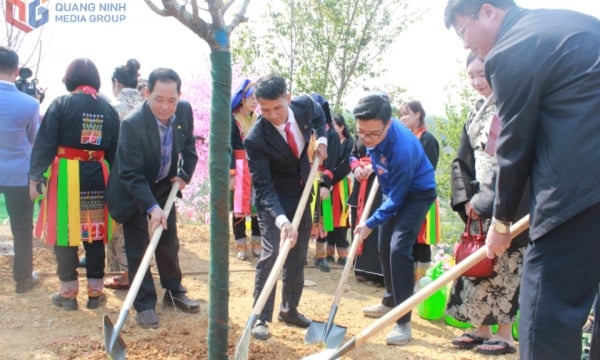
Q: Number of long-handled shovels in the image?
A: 4